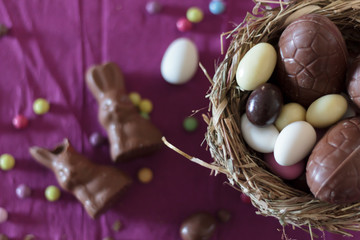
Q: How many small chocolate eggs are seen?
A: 2